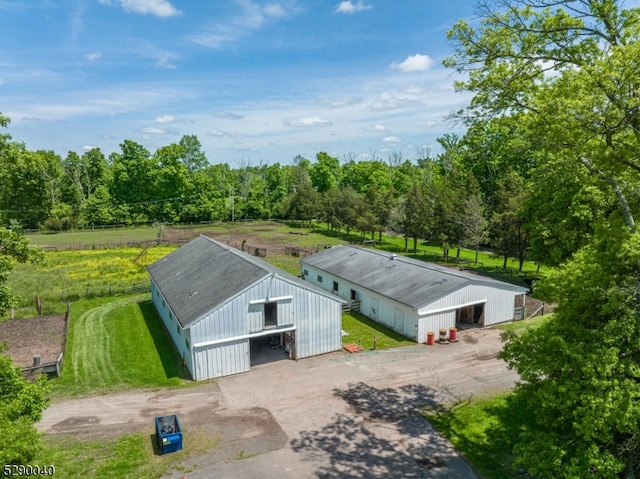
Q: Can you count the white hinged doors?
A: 2